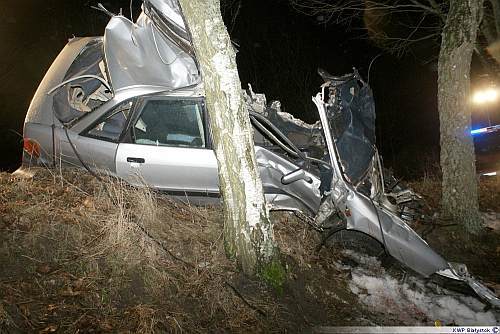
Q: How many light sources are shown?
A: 2